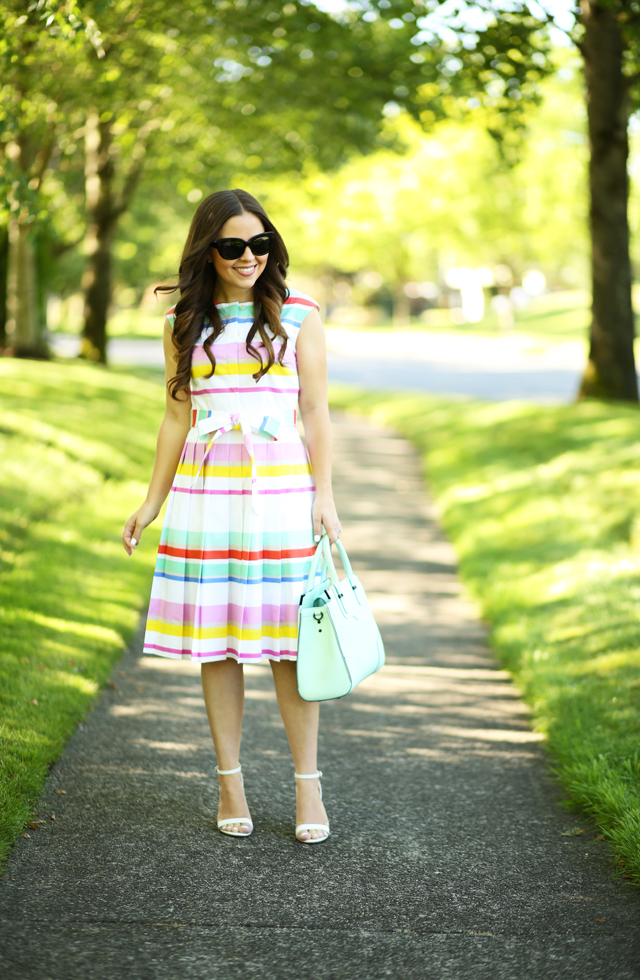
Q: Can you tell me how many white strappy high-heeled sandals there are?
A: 2